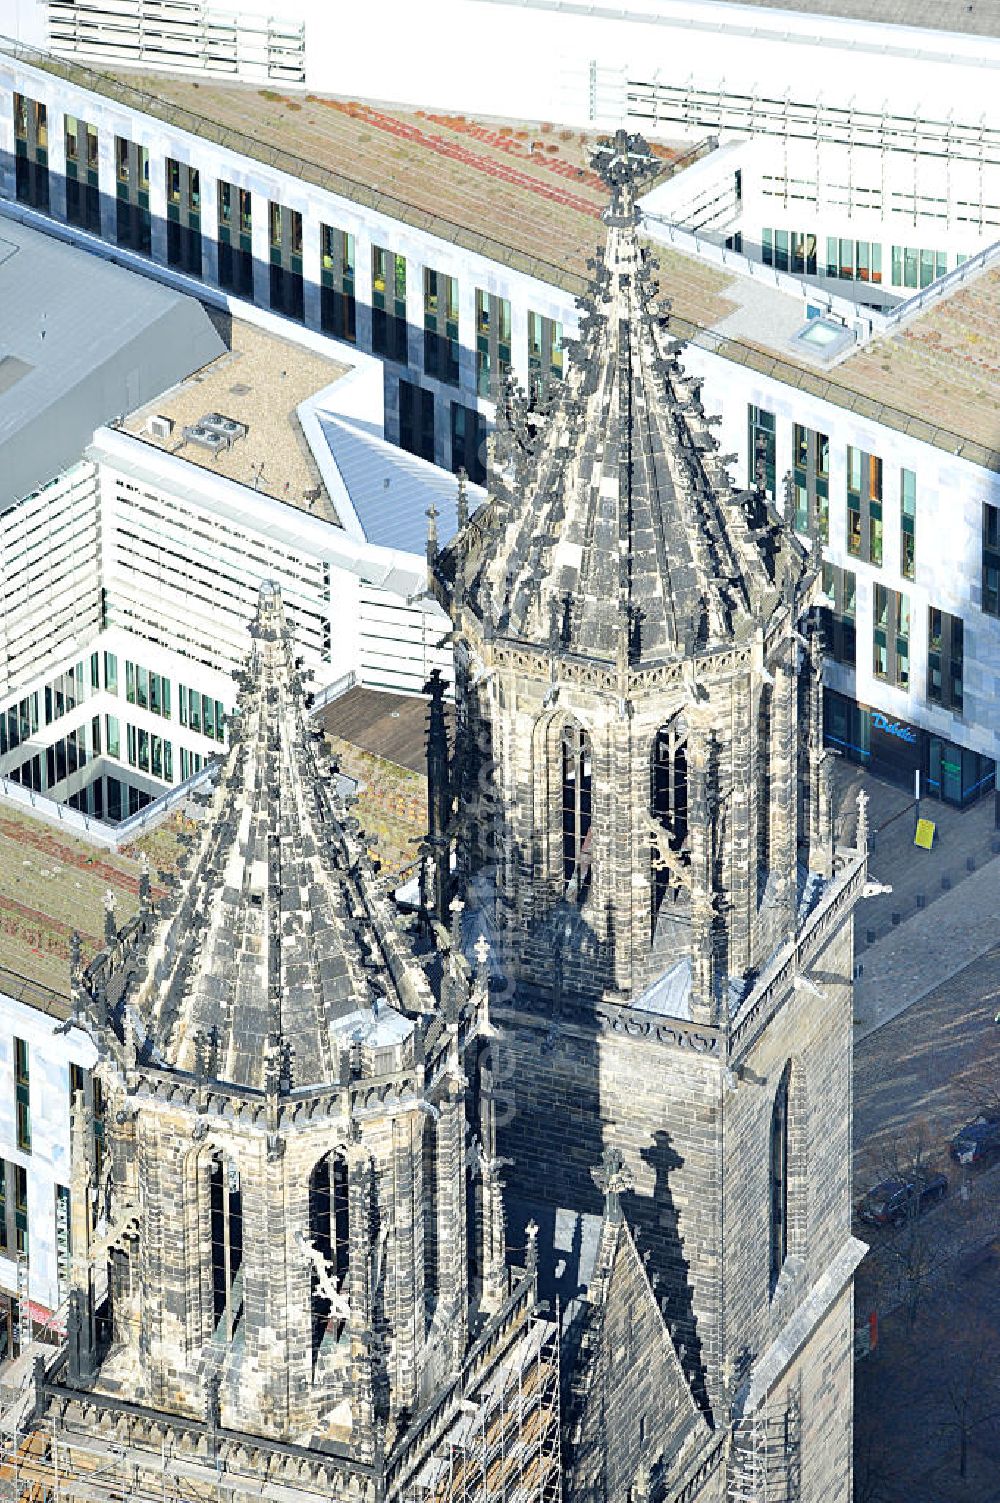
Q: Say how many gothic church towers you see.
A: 2